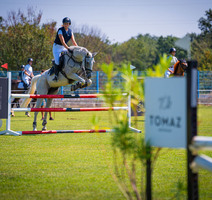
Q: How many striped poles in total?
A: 3